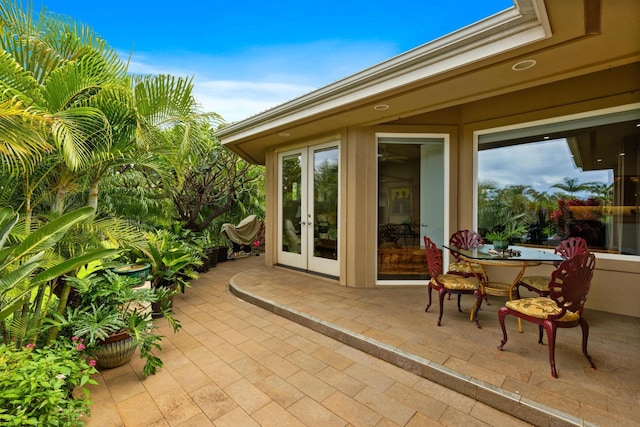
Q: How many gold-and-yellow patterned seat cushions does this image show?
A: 4